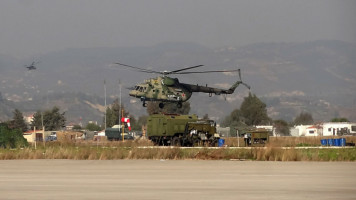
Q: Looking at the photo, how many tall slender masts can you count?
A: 2